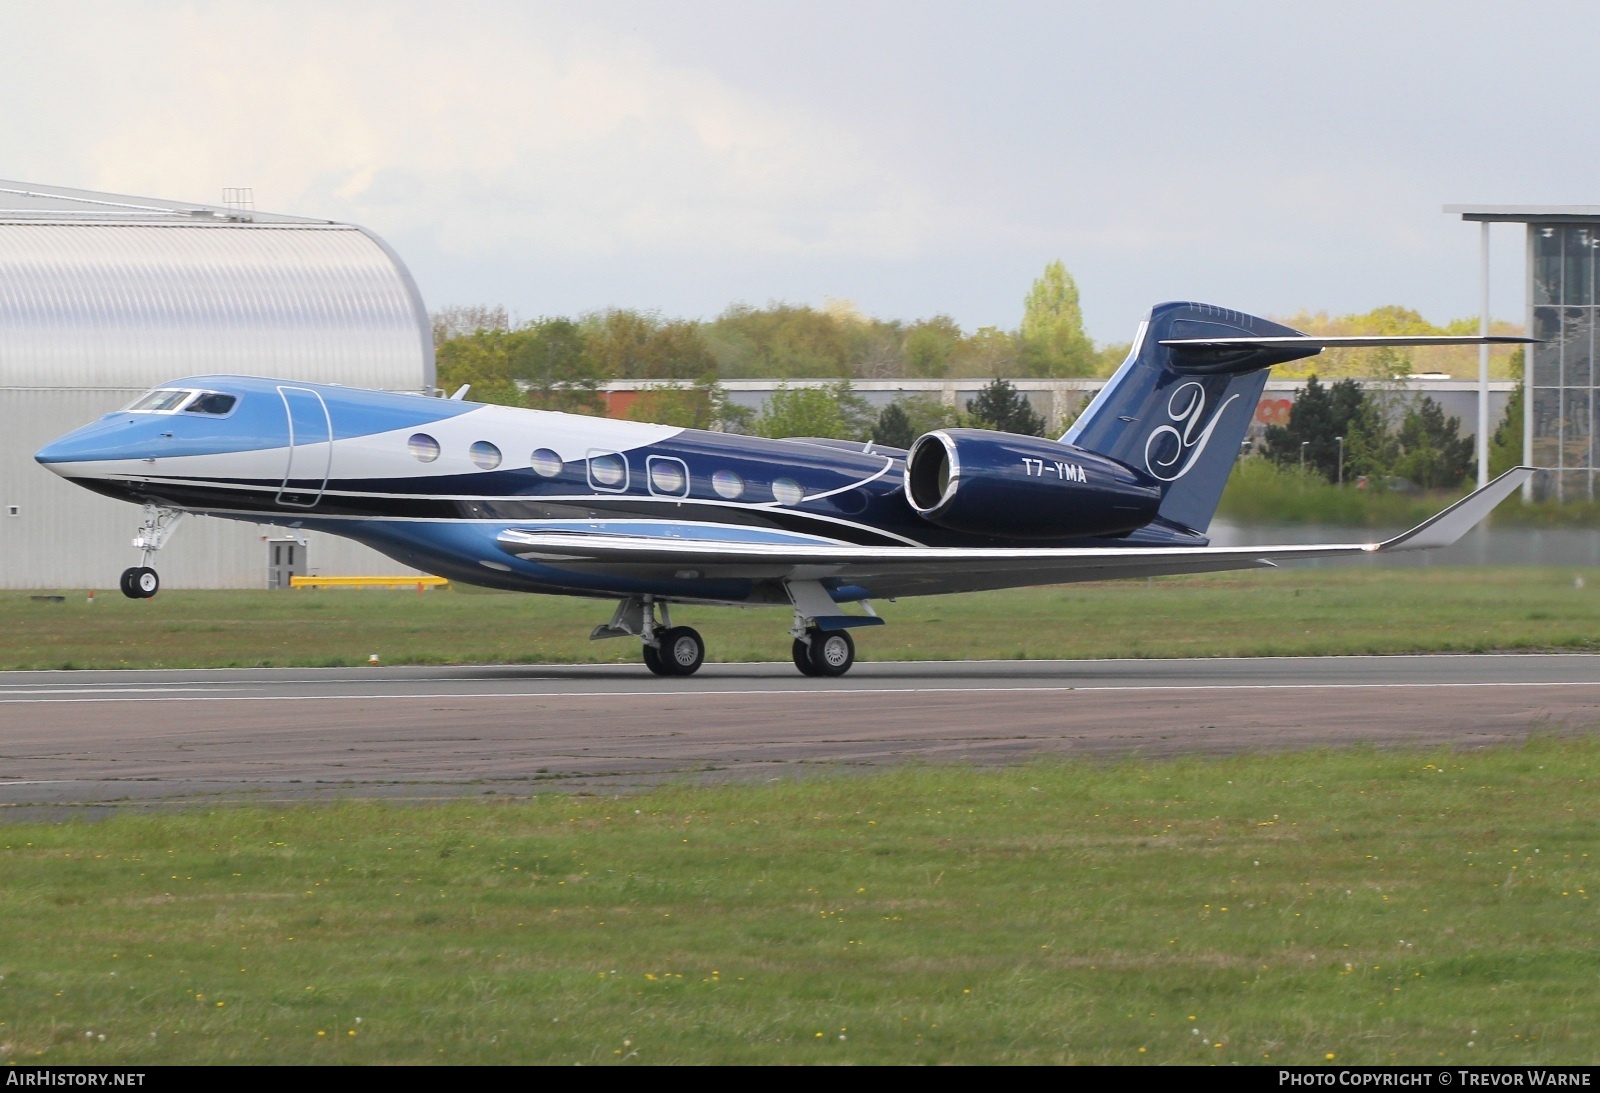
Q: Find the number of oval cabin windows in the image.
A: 7